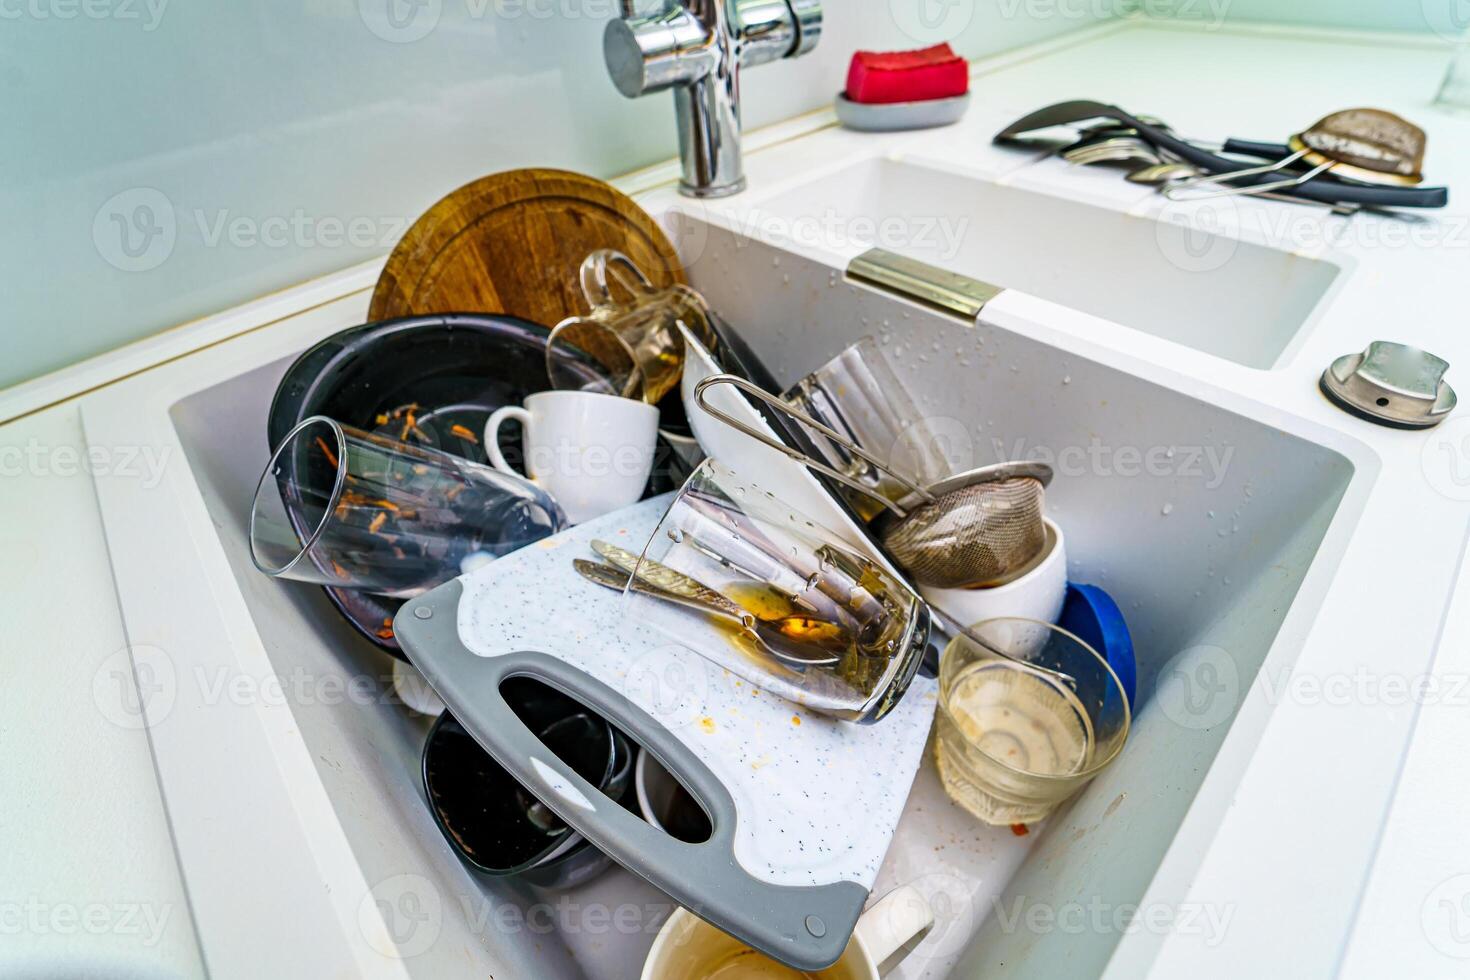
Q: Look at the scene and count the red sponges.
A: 1